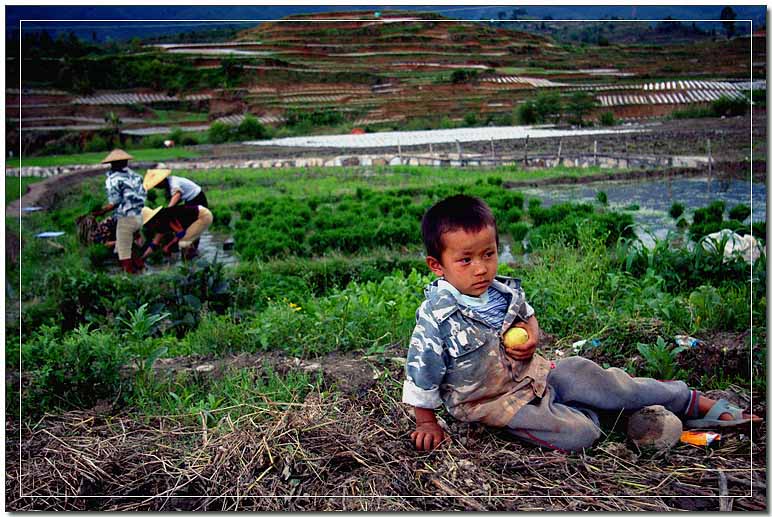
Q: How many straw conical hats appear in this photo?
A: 3